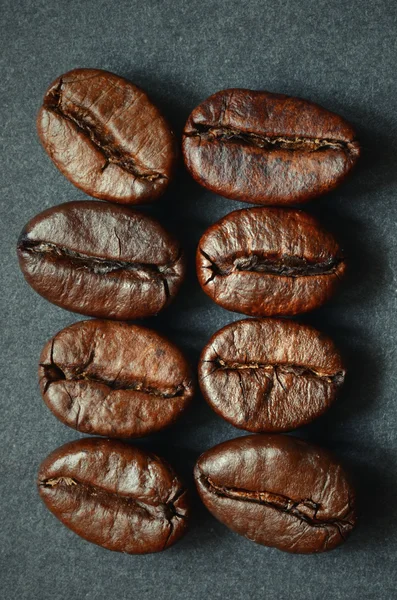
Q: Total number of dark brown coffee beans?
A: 8